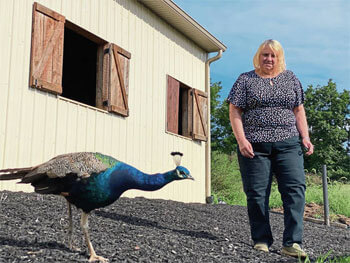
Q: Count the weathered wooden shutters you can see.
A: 4